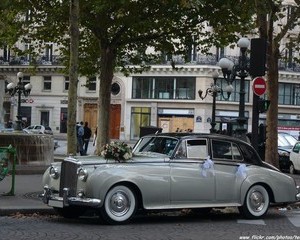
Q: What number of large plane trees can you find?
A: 3